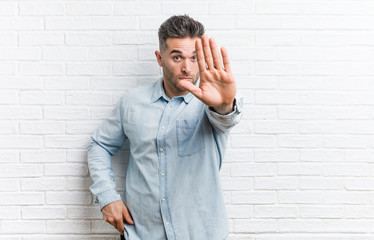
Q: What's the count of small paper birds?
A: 0